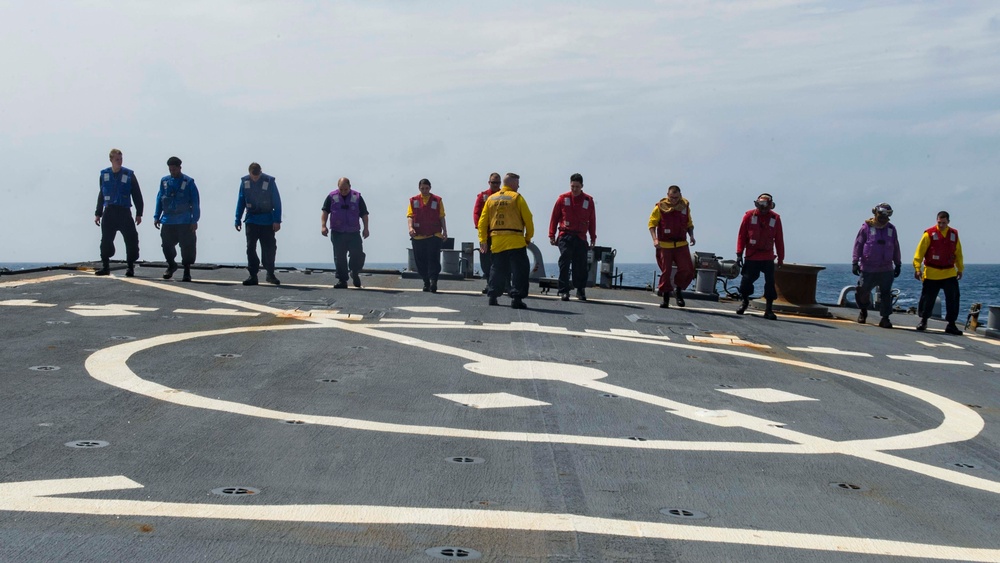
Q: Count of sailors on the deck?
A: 12